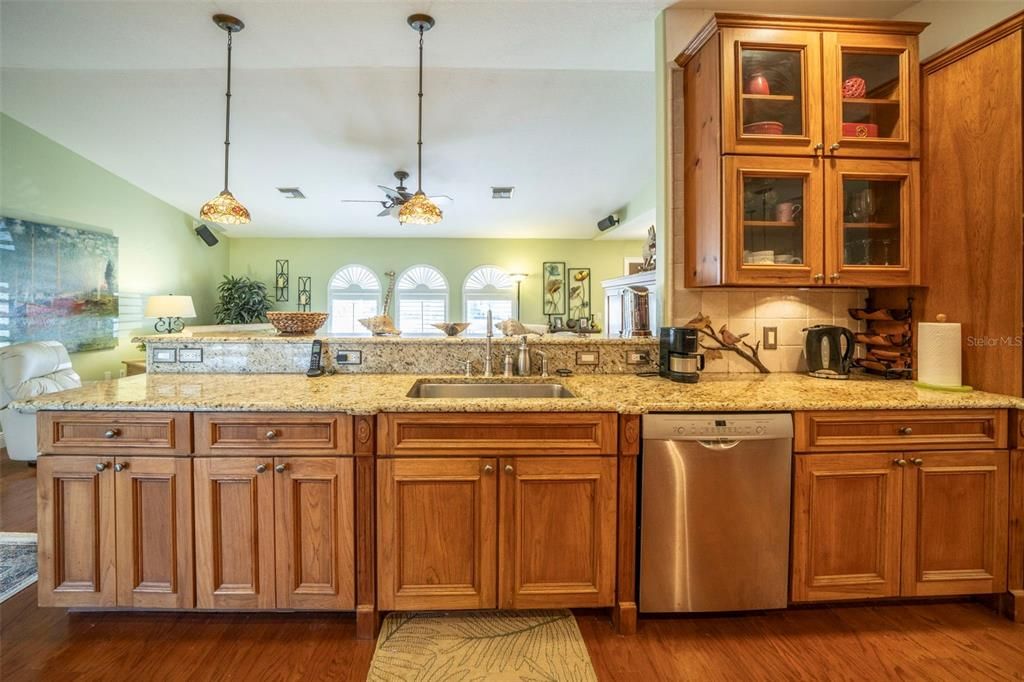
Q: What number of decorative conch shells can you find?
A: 2